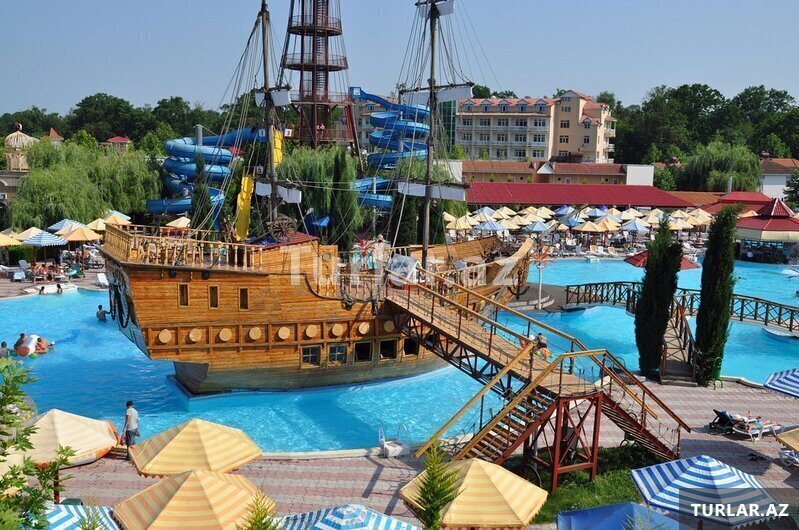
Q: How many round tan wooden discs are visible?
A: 9